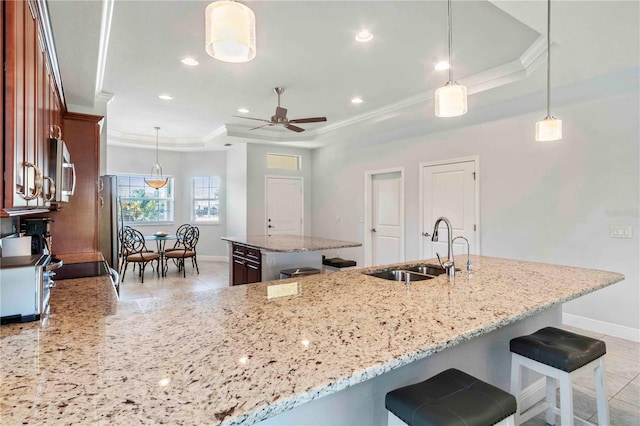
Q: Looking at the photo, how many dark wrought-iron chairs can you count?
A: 4